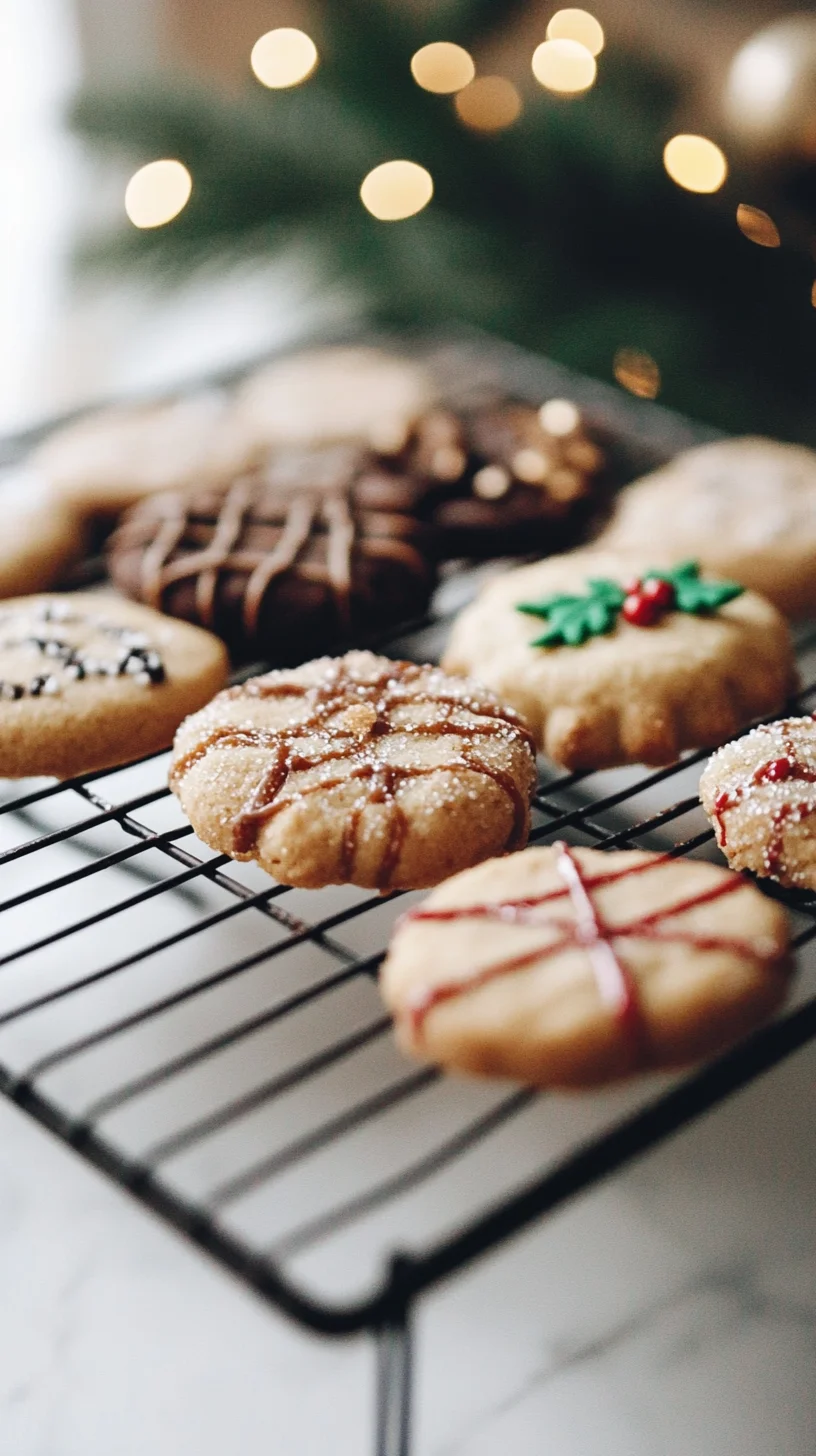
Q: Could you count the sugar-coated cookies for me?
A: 2